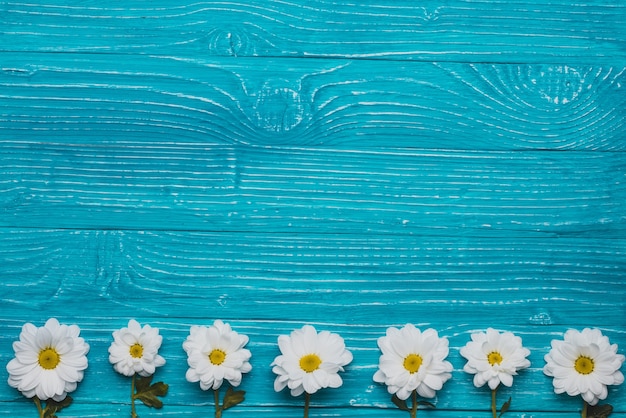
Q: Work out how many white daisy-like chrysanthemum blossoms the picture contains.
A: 7